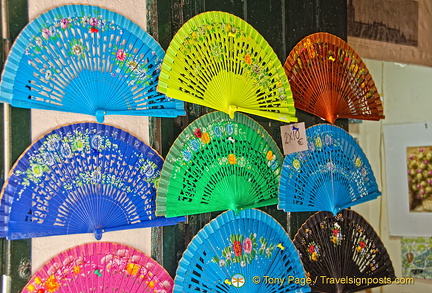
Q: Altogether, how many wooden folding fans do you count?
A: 9